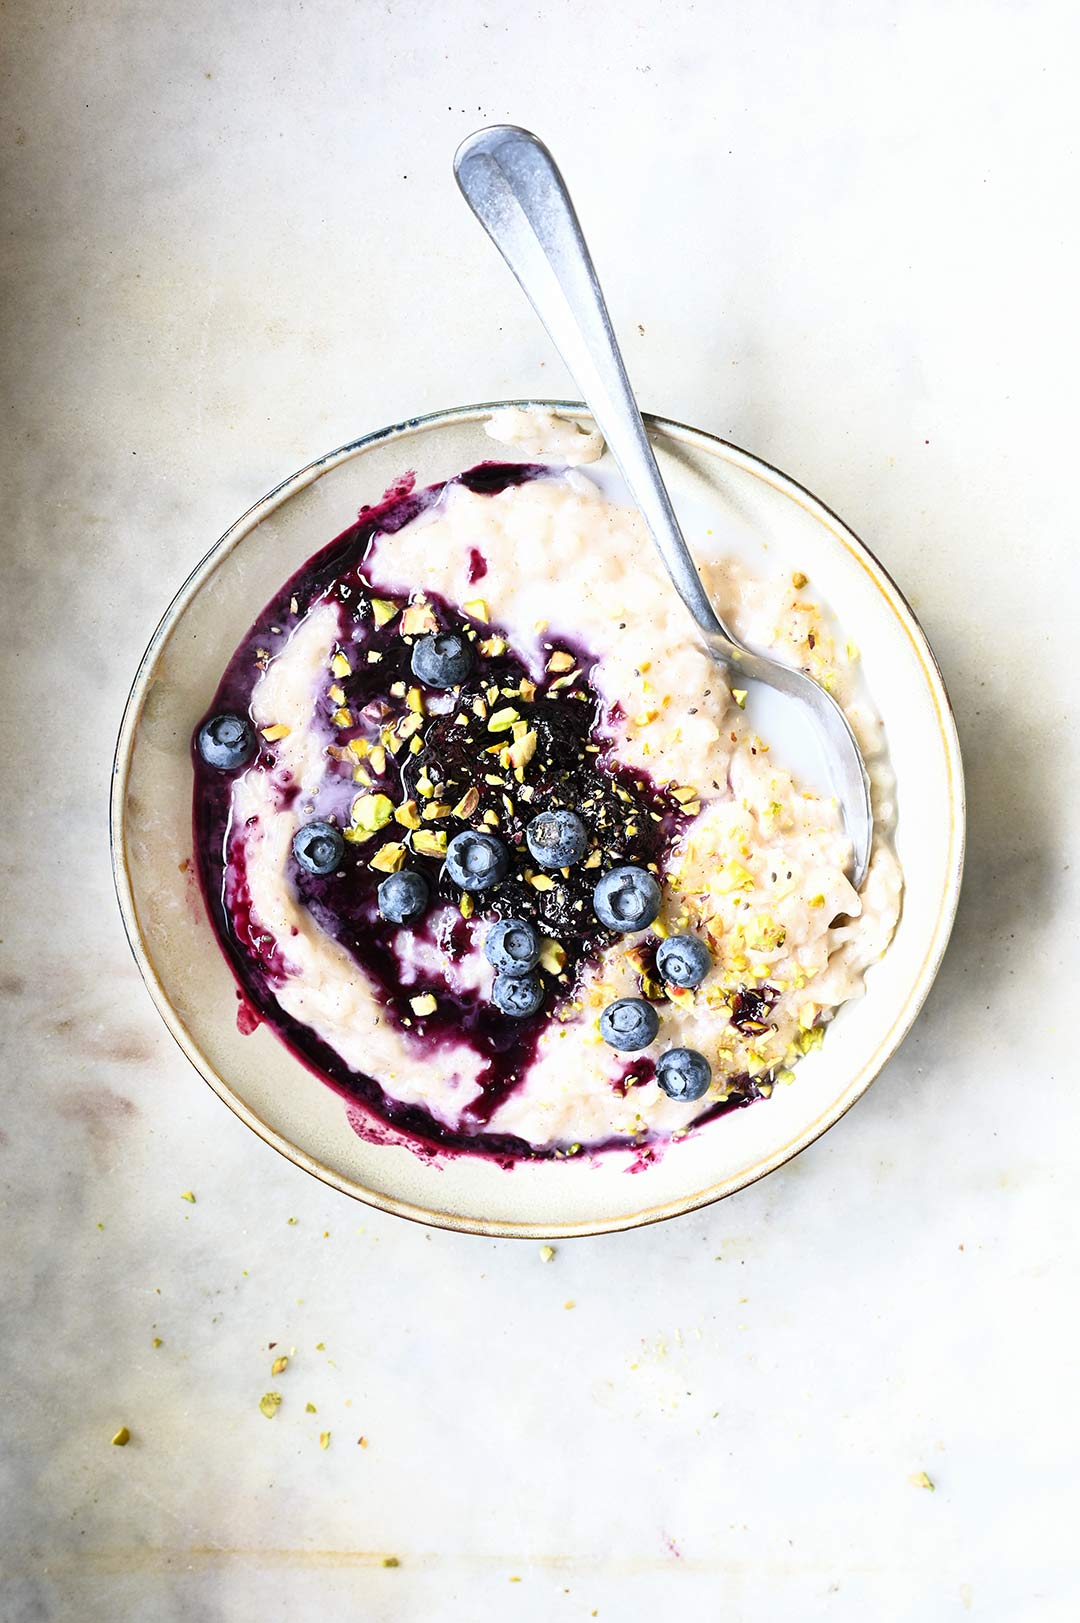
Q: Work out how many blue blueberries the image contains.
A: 12